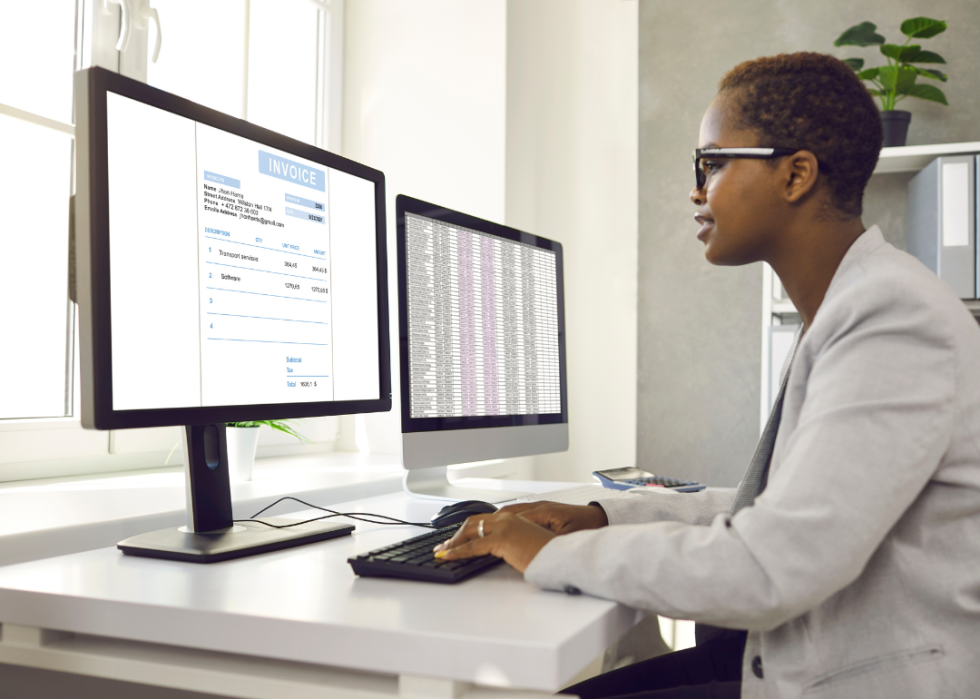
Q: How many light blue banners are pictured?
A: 4